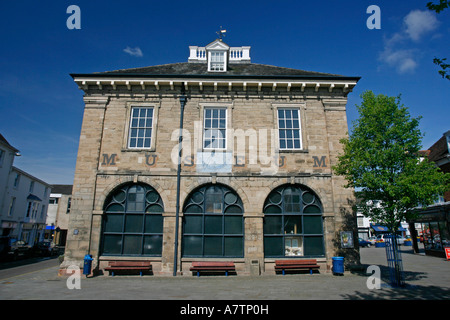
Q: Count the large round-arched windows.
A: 3